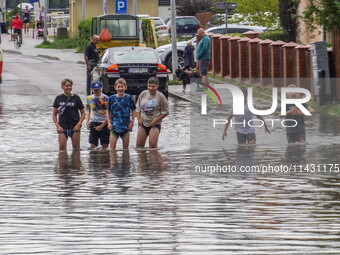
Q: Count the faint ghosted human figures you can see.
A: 2